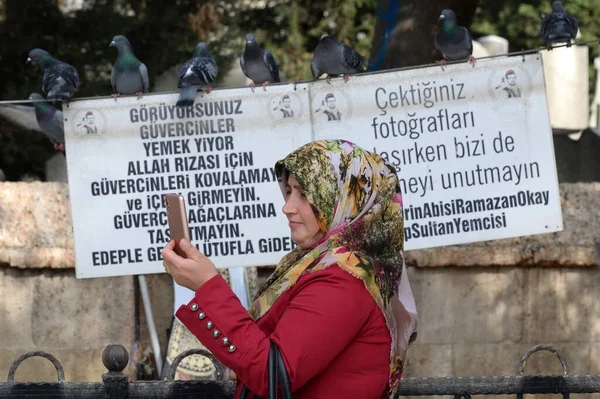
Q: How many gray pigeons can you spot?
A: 8